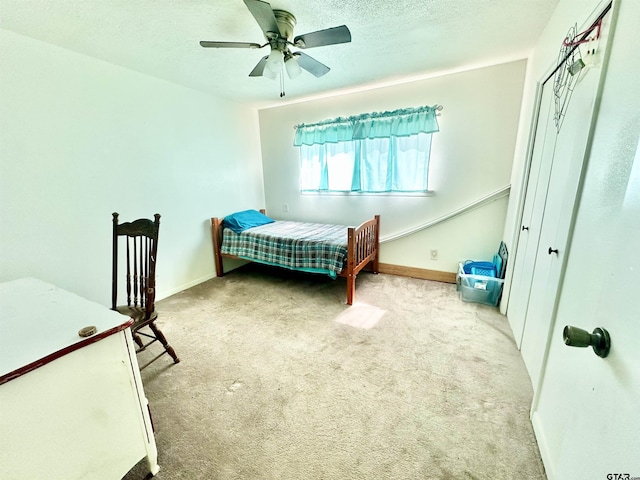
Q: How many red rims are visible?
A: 1